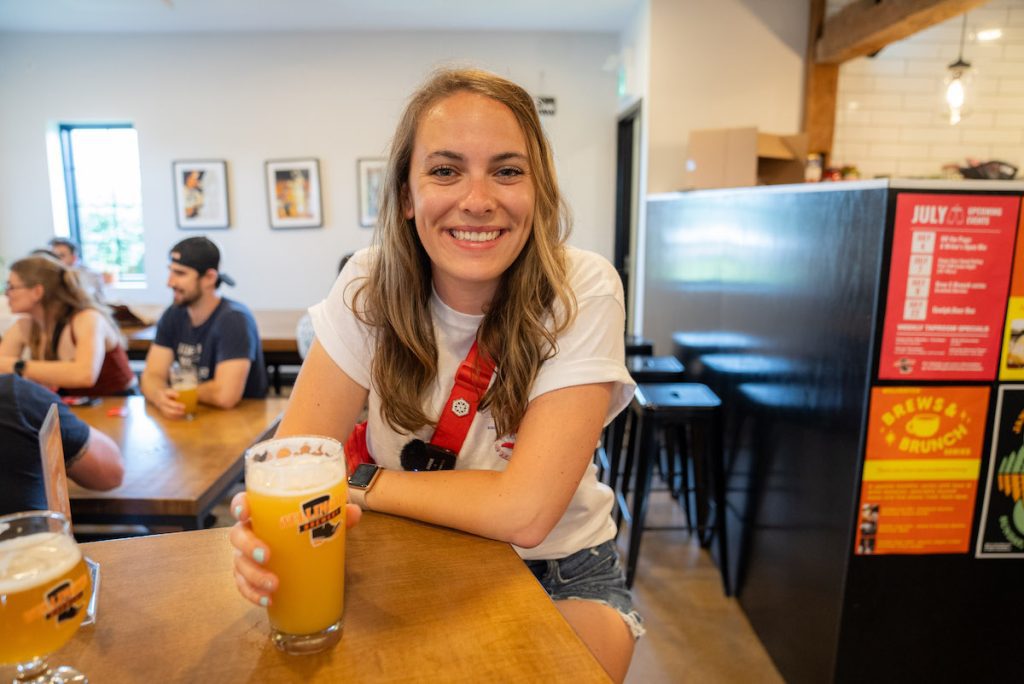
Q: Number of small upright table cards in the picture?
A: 1